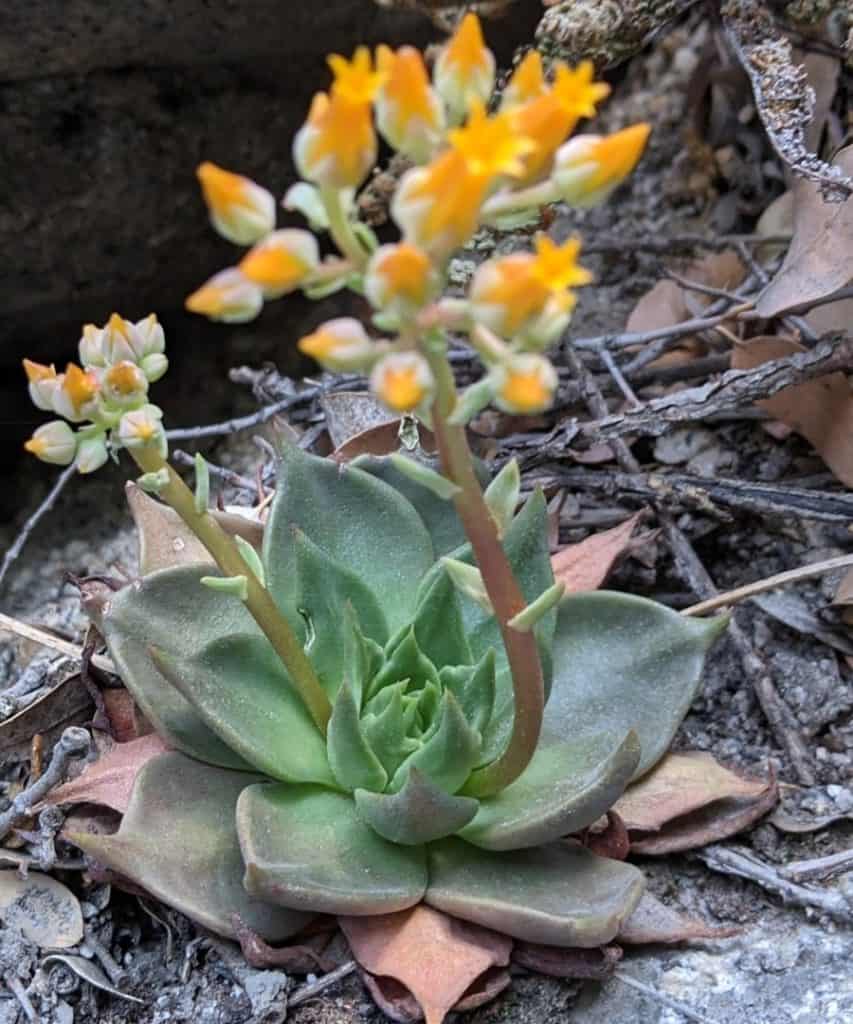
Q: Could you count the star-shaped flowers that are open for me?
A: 4